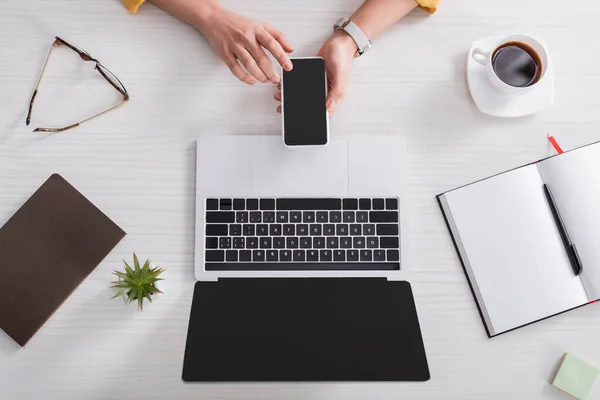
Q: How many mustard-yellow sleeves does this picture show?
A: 2